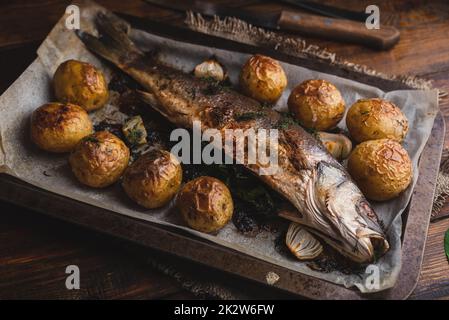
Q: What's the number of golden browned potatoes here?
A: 9